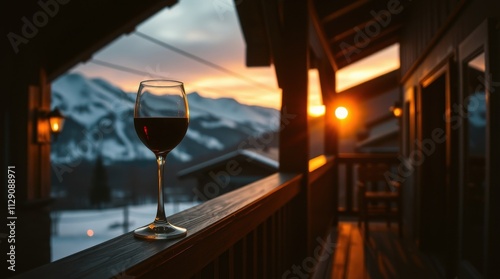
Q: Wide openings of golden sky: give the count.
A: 2